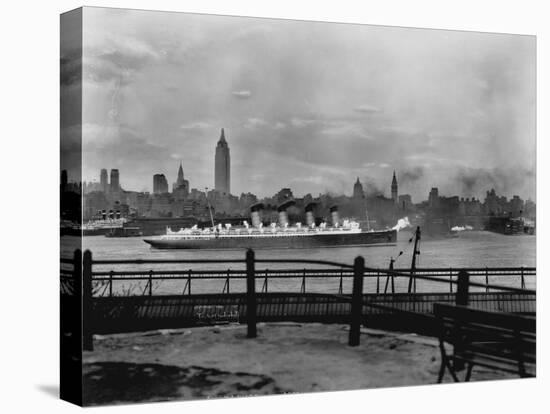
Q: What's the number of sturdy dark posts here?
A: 4